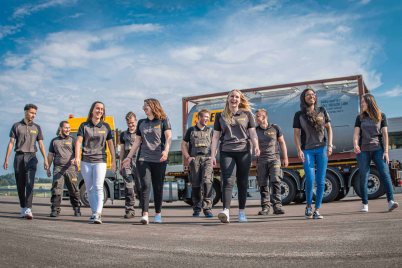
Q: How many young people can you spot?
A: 10